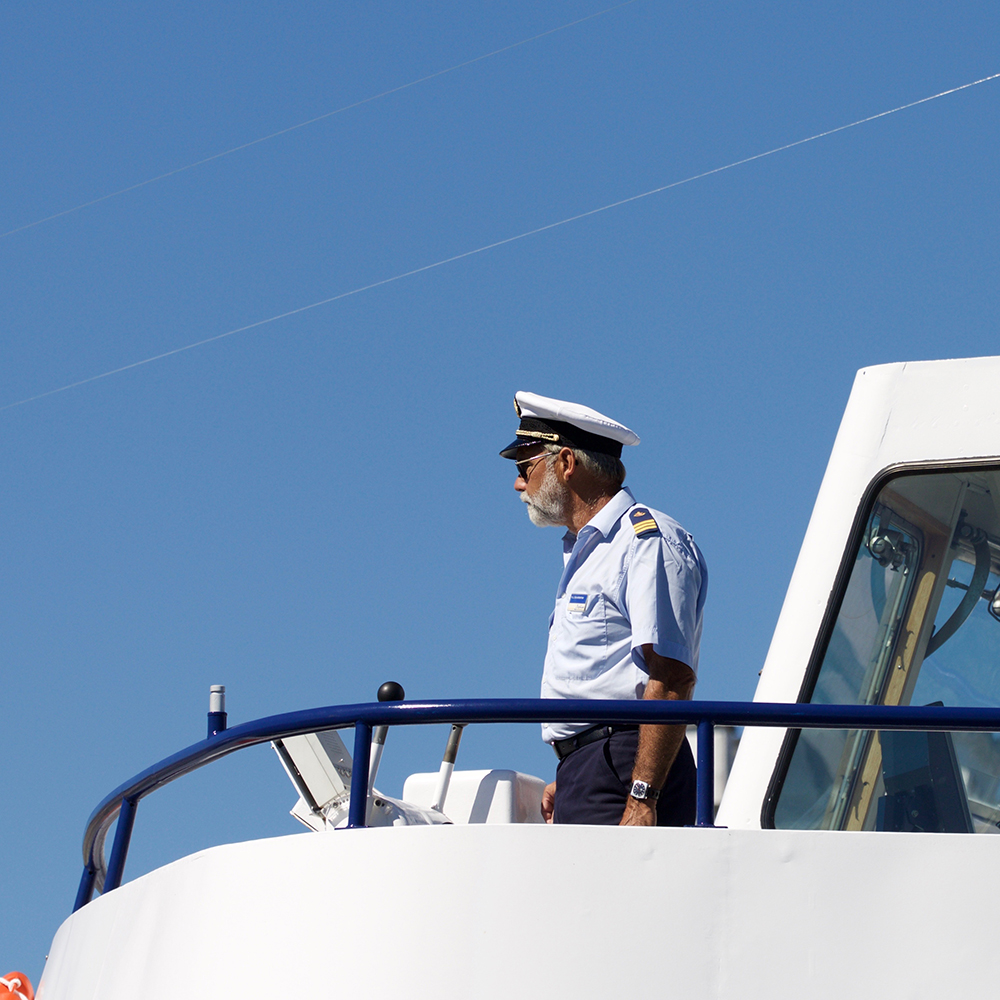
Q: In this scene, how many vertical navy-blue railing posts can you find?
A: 4